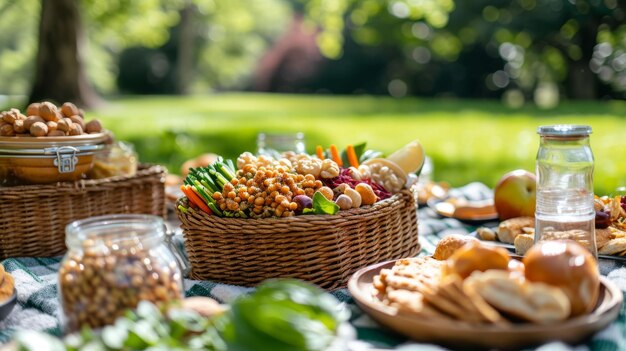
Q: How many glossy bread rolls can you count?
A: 2